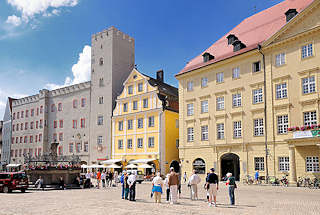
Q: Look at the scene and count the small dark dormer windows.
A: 4